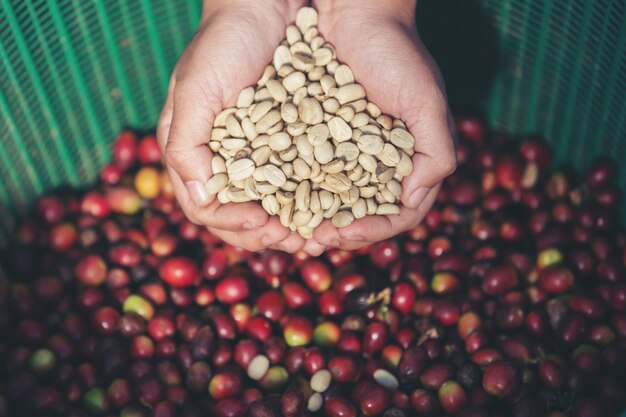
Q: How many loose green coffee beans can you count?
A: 4